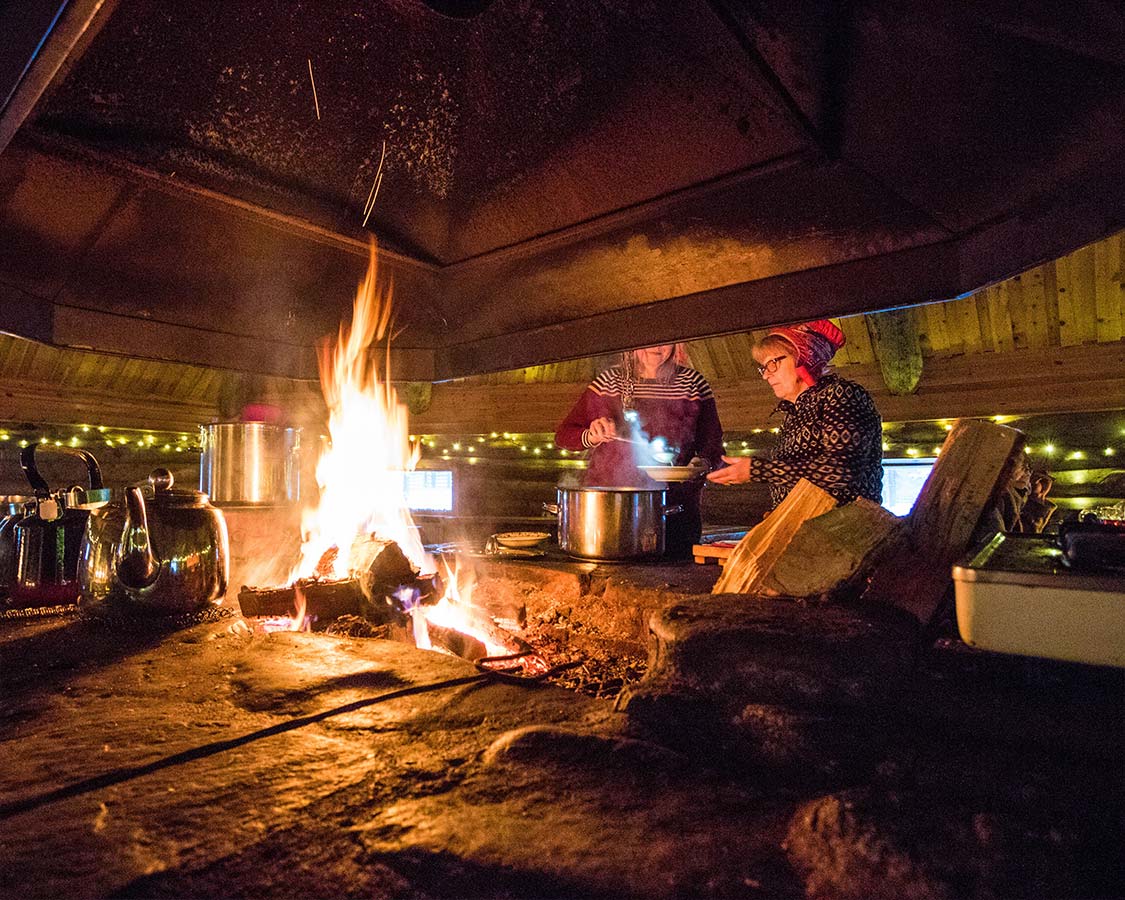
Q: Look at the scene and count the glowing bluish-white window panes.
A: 2